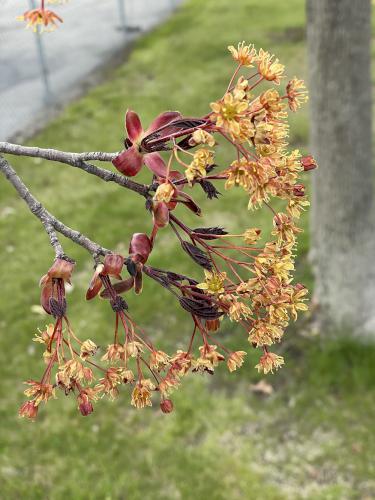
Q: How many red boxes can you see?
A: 0